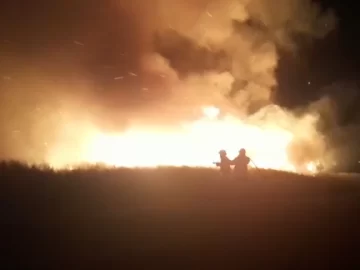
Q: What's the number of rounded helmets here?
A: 2